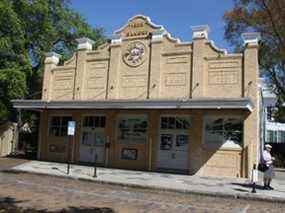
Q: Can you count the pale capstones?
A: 6